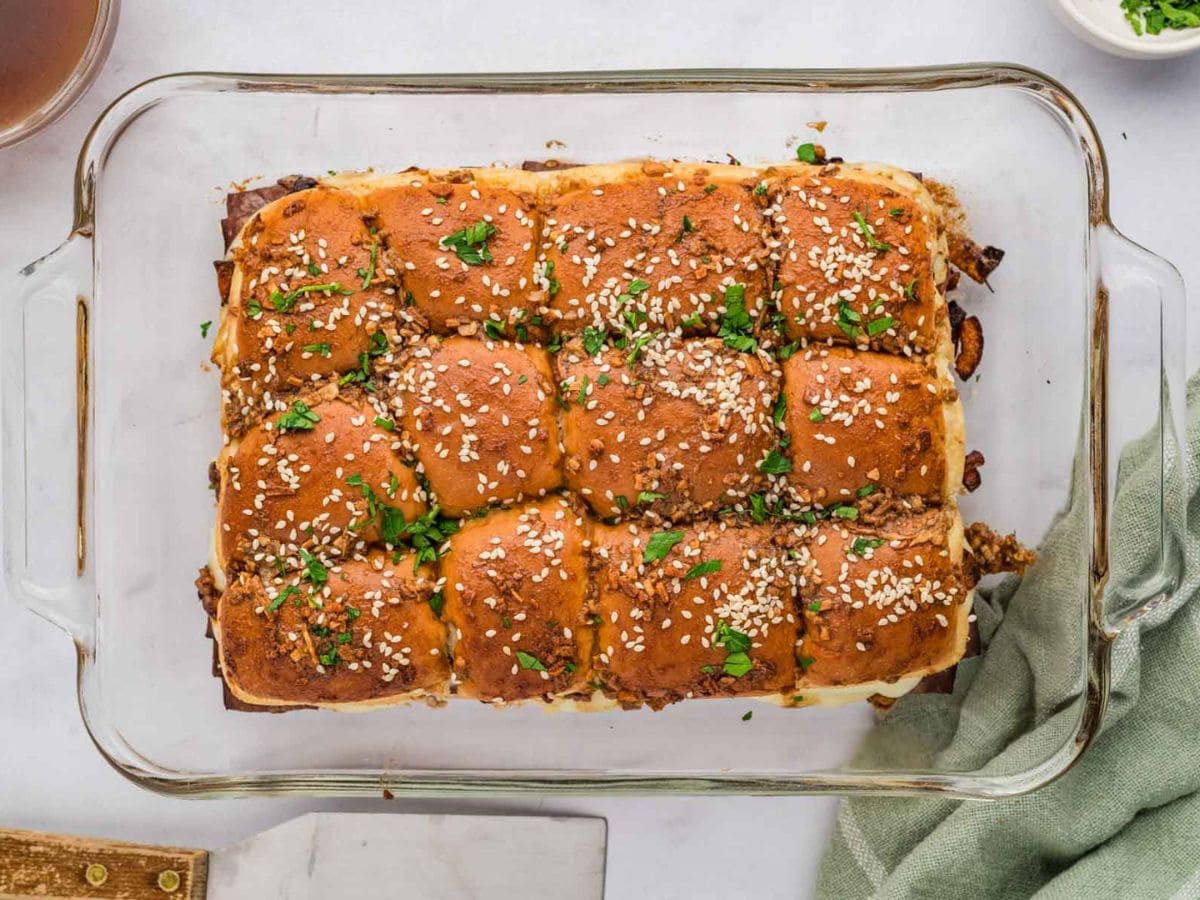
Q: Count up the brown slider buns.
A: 12